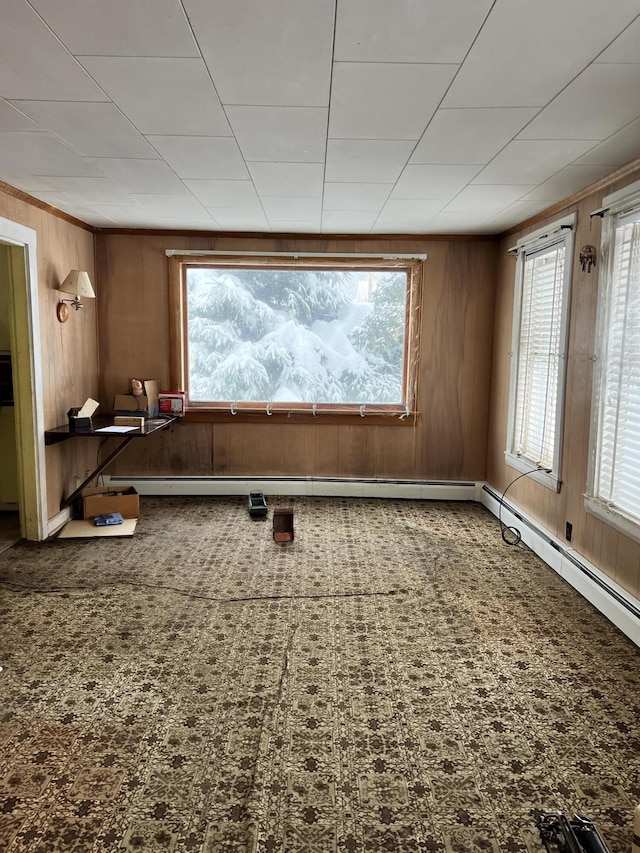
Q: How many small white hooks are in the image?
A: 5